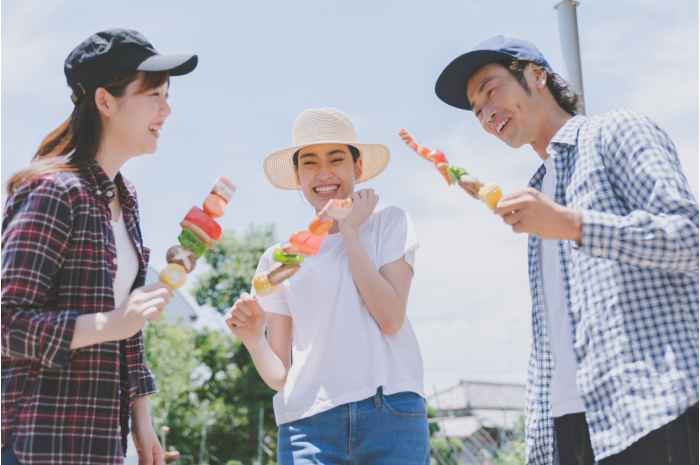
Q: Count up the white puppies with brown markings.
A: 0